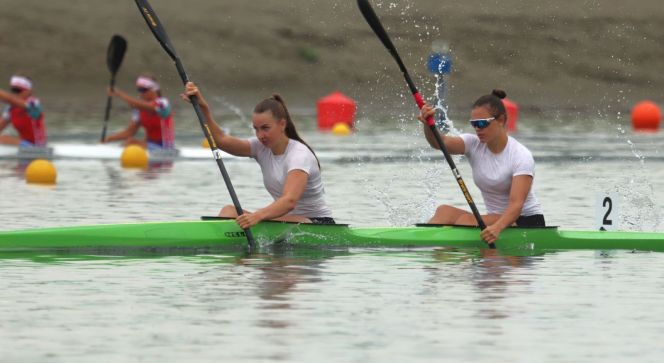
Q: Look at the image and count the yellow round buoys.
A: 4